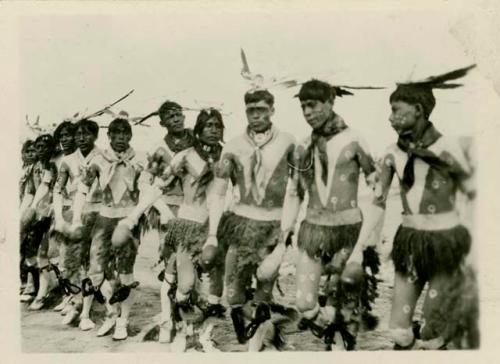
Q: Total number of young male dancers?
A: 10